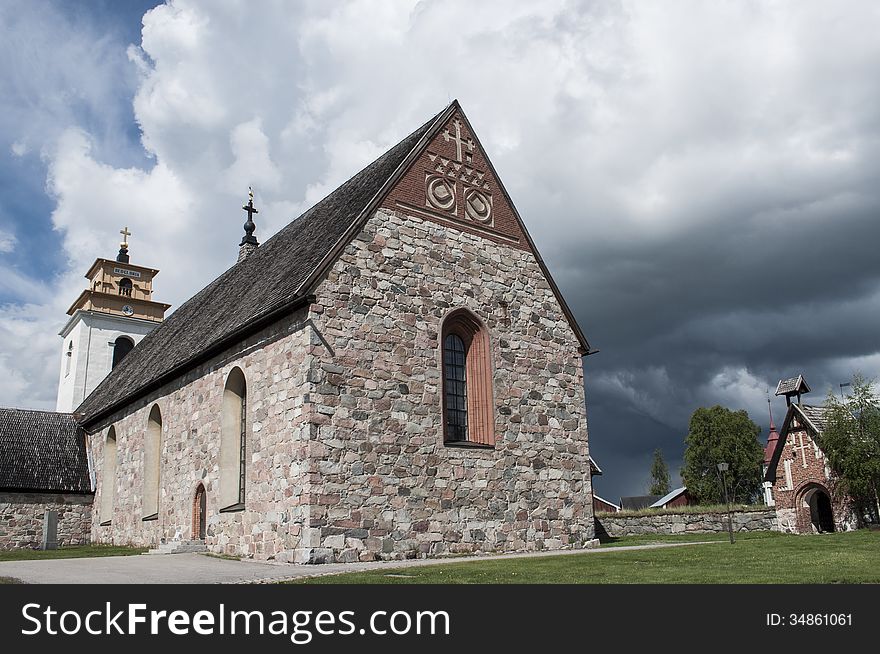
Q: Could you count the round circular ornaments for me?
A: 2